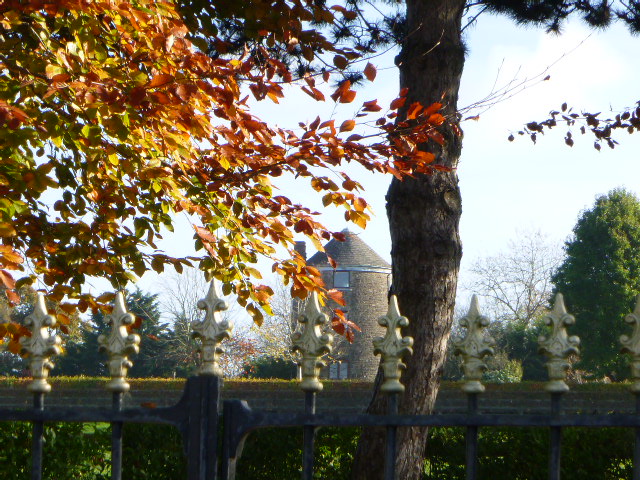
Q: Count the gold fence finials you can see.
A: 8